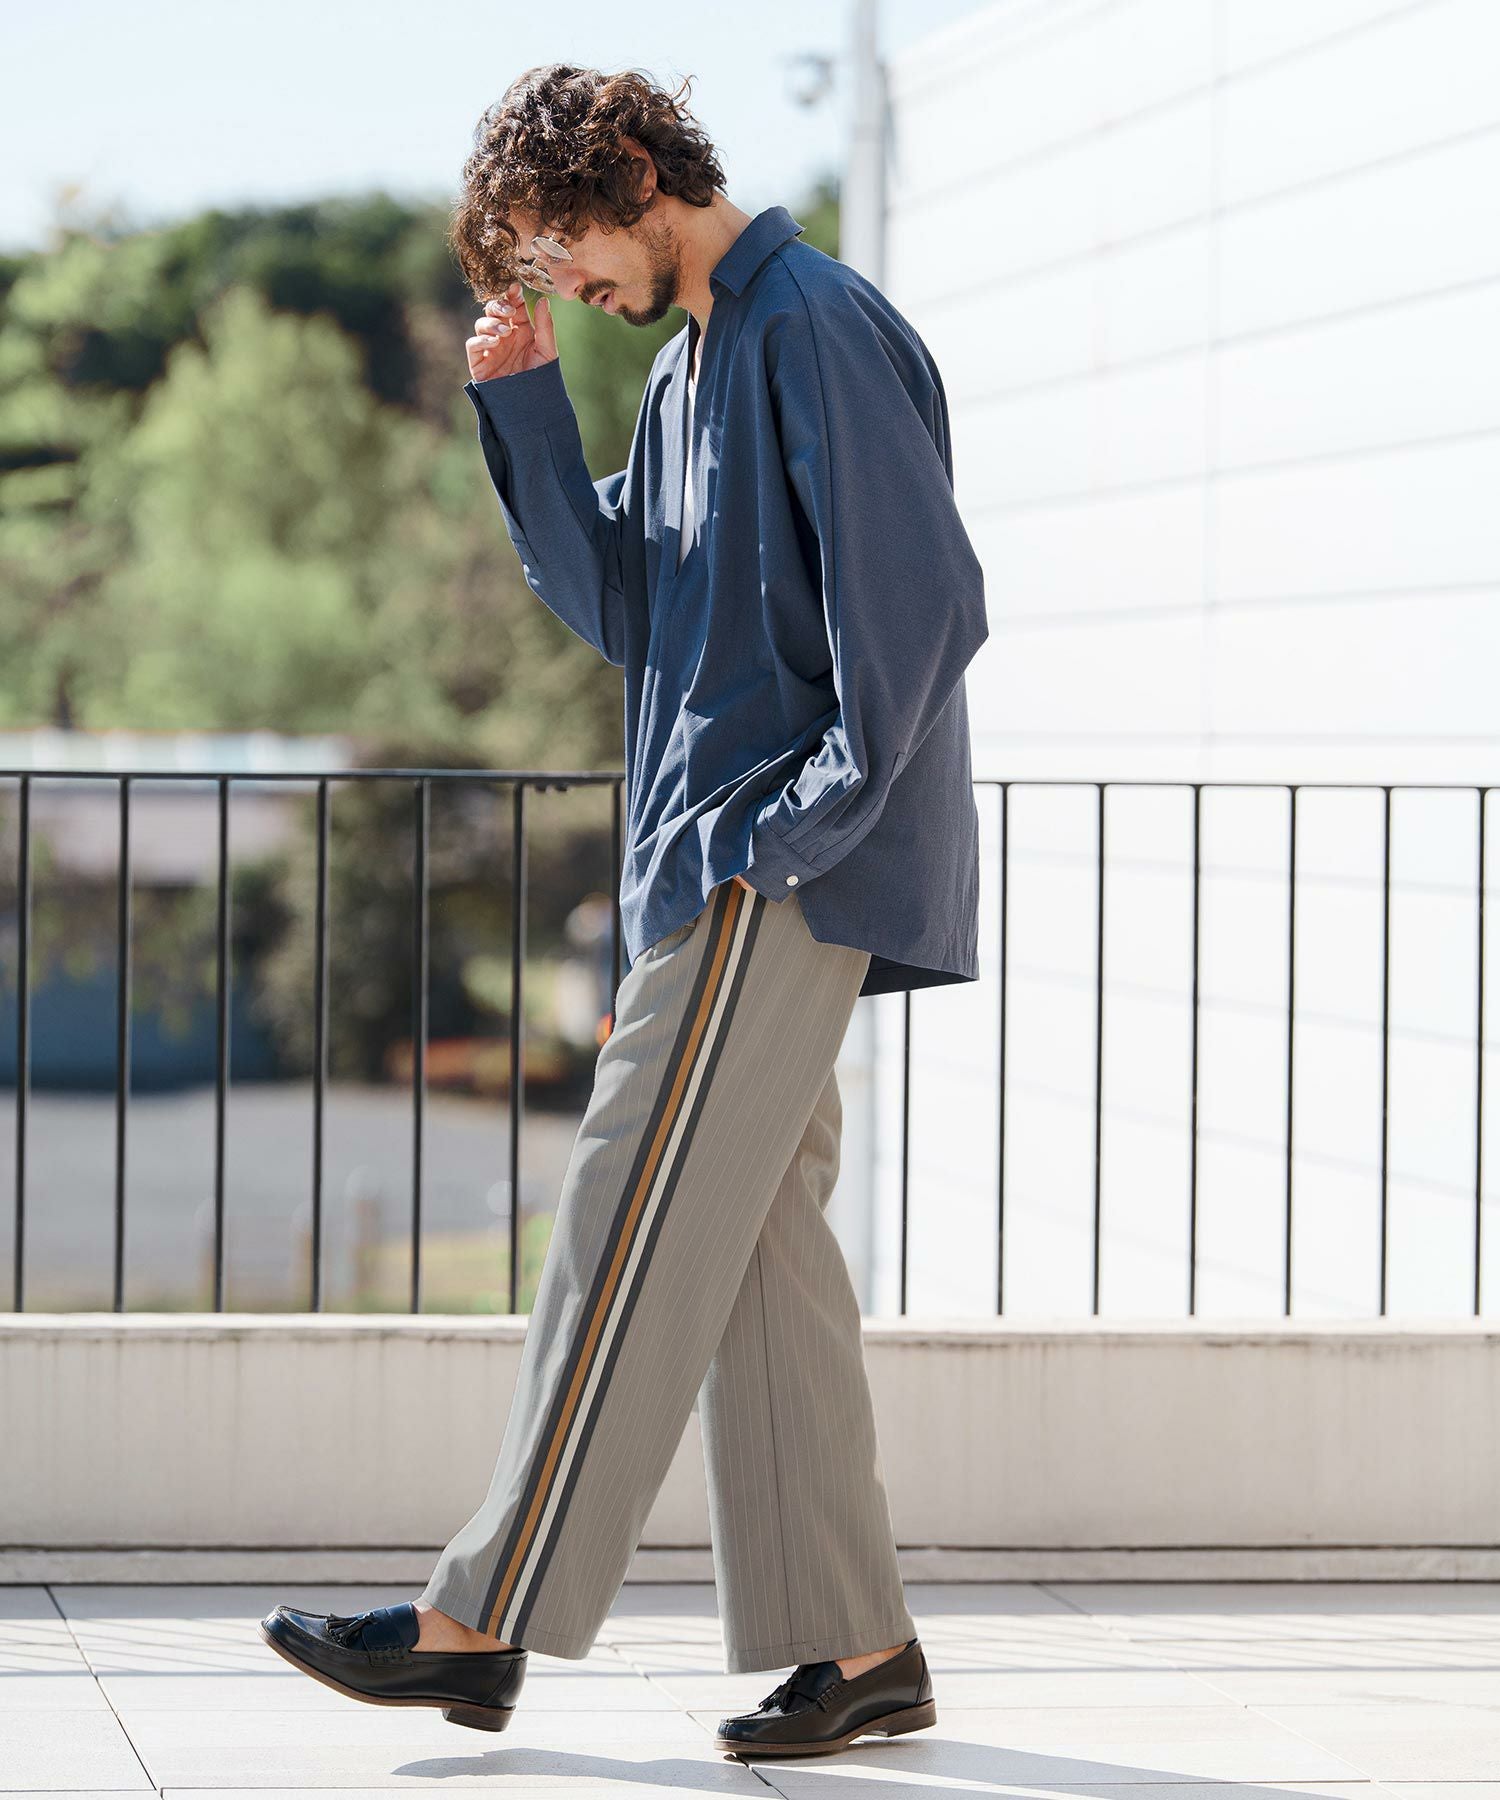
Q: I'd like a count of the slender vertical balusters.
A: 14